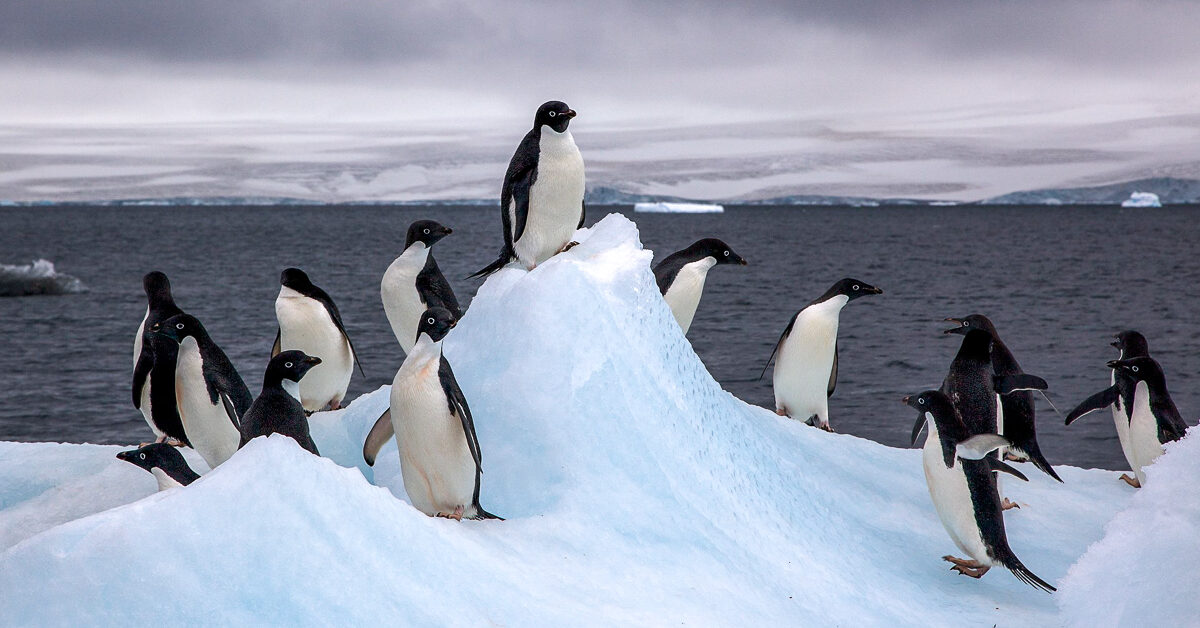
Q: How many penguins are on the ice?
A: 15